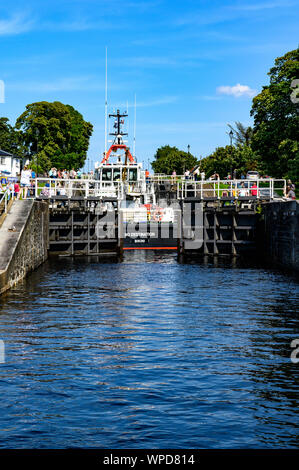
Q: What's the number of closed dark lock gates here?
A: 2